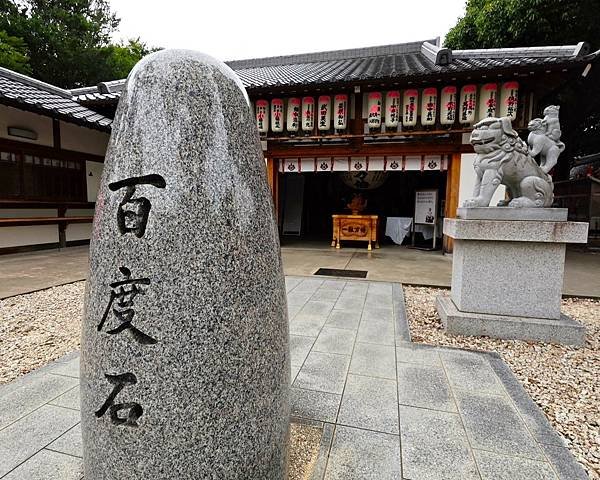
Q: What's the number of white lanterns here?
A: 14